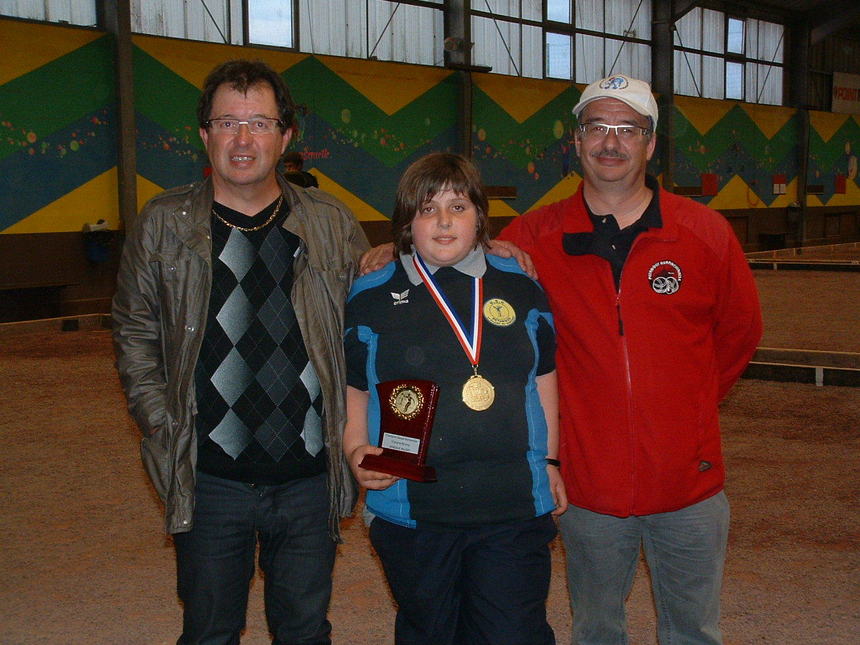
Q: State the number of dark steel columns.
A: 4